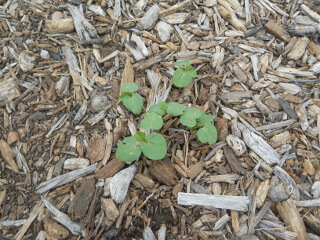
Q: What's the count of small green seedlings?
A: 5